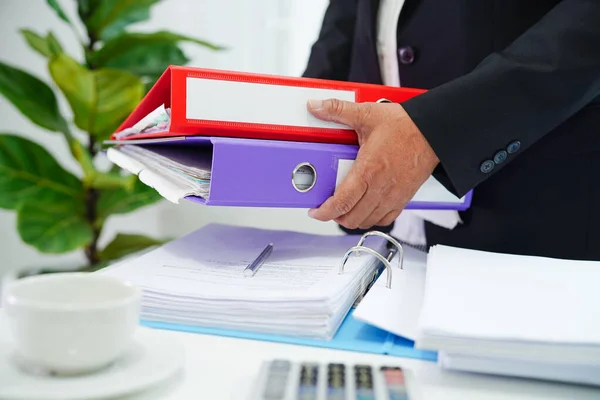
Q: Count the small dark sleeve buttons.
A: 3